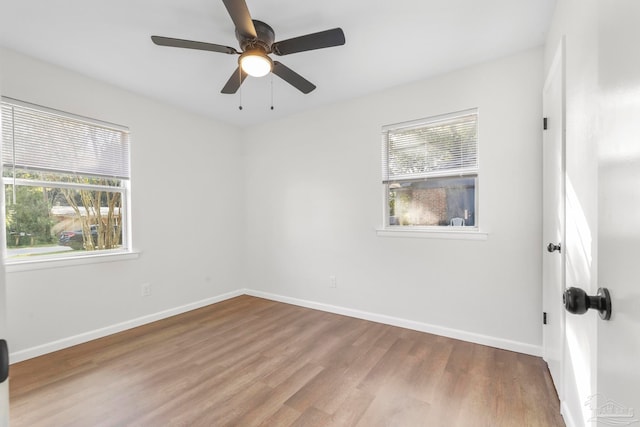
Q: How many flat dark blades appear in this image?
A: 5